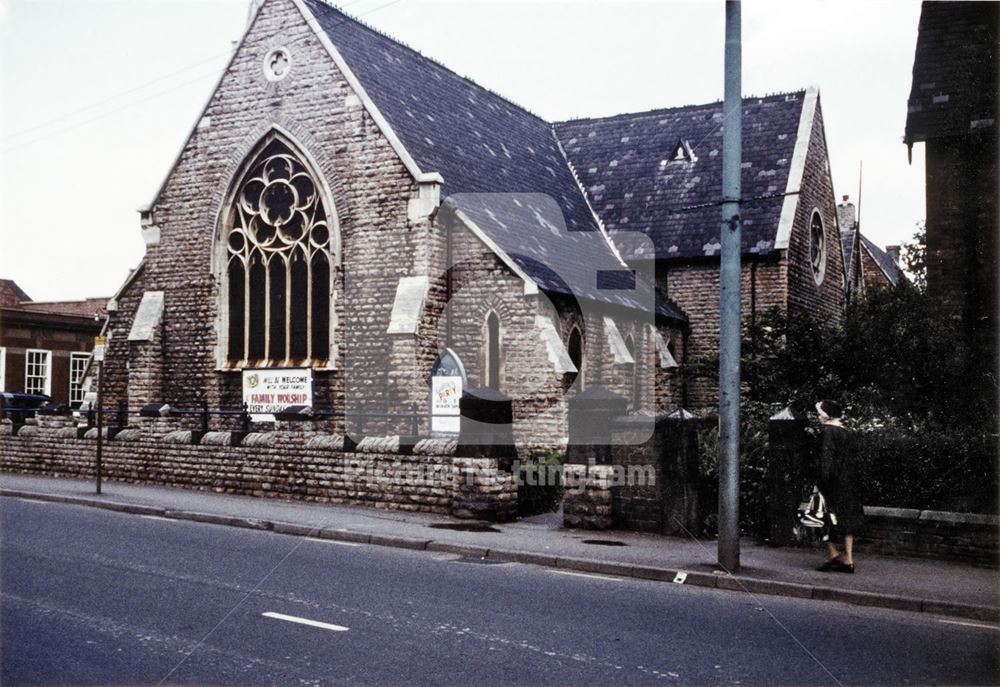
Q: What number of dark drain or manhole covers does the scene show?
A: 2